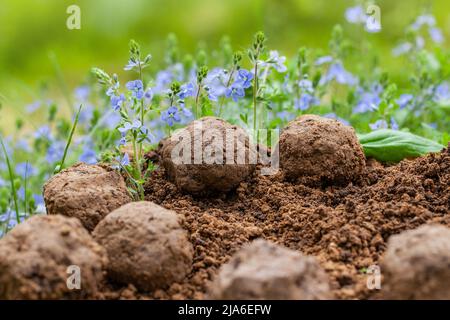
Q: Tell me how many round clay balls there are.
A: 7